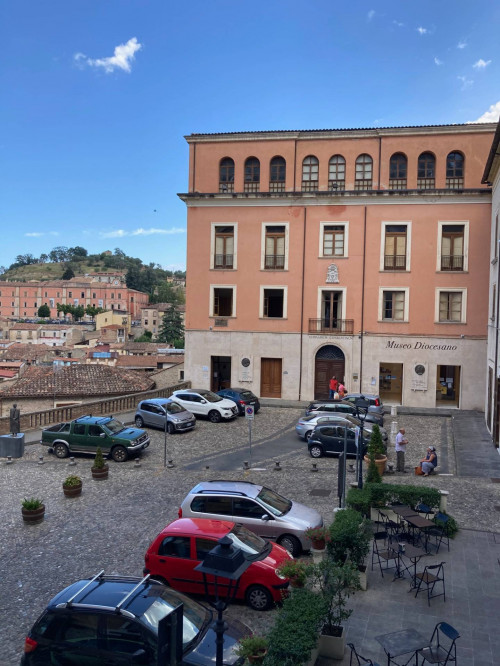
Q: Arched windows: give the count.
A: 9